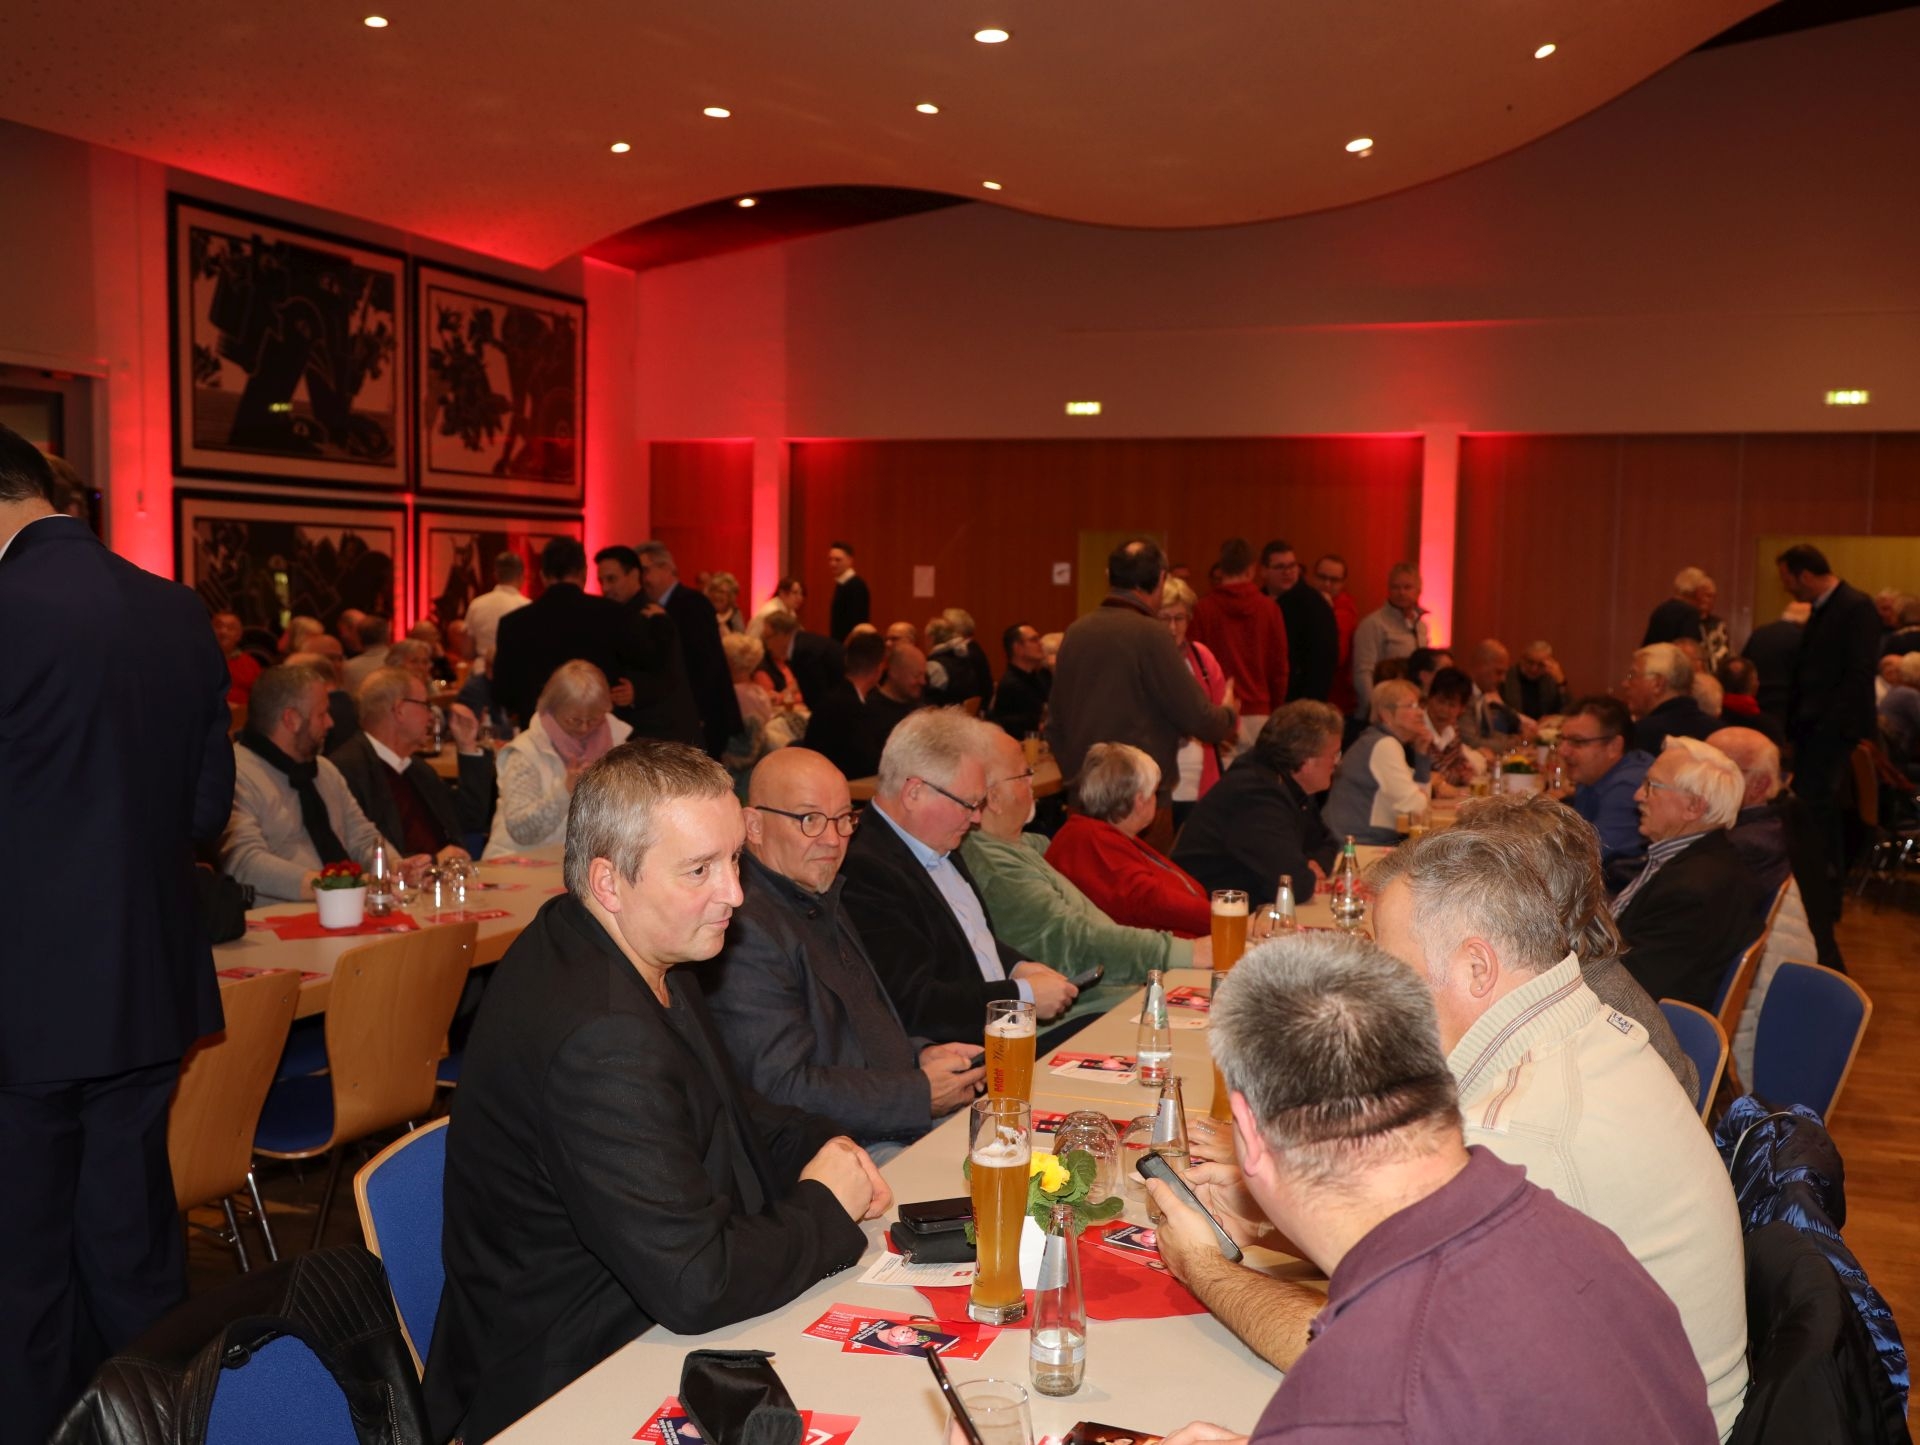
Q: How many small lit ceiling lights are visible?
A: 9